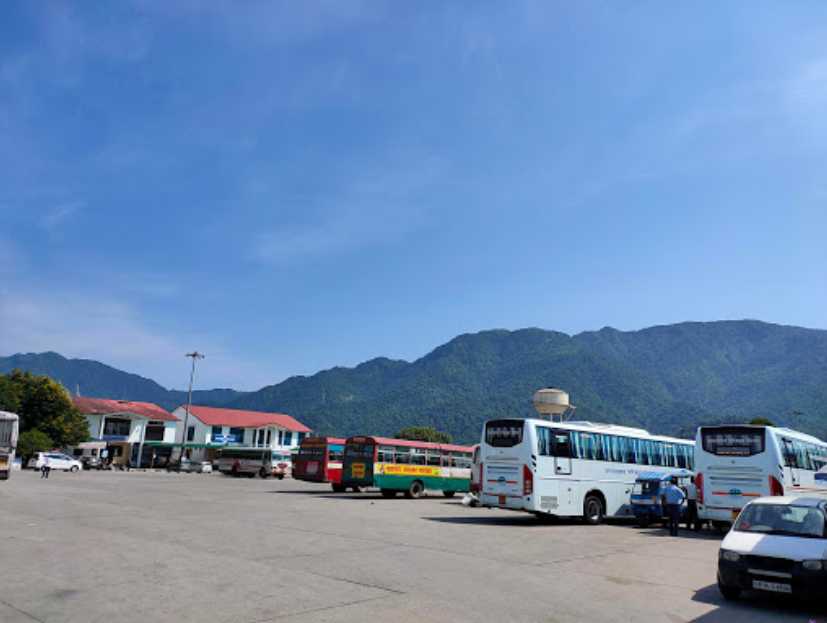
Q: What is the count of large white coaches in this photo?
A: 2